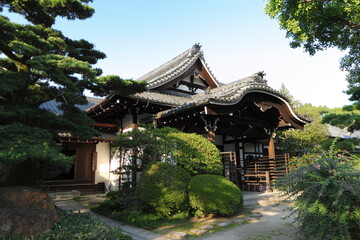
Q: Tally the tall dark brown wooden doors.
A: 1